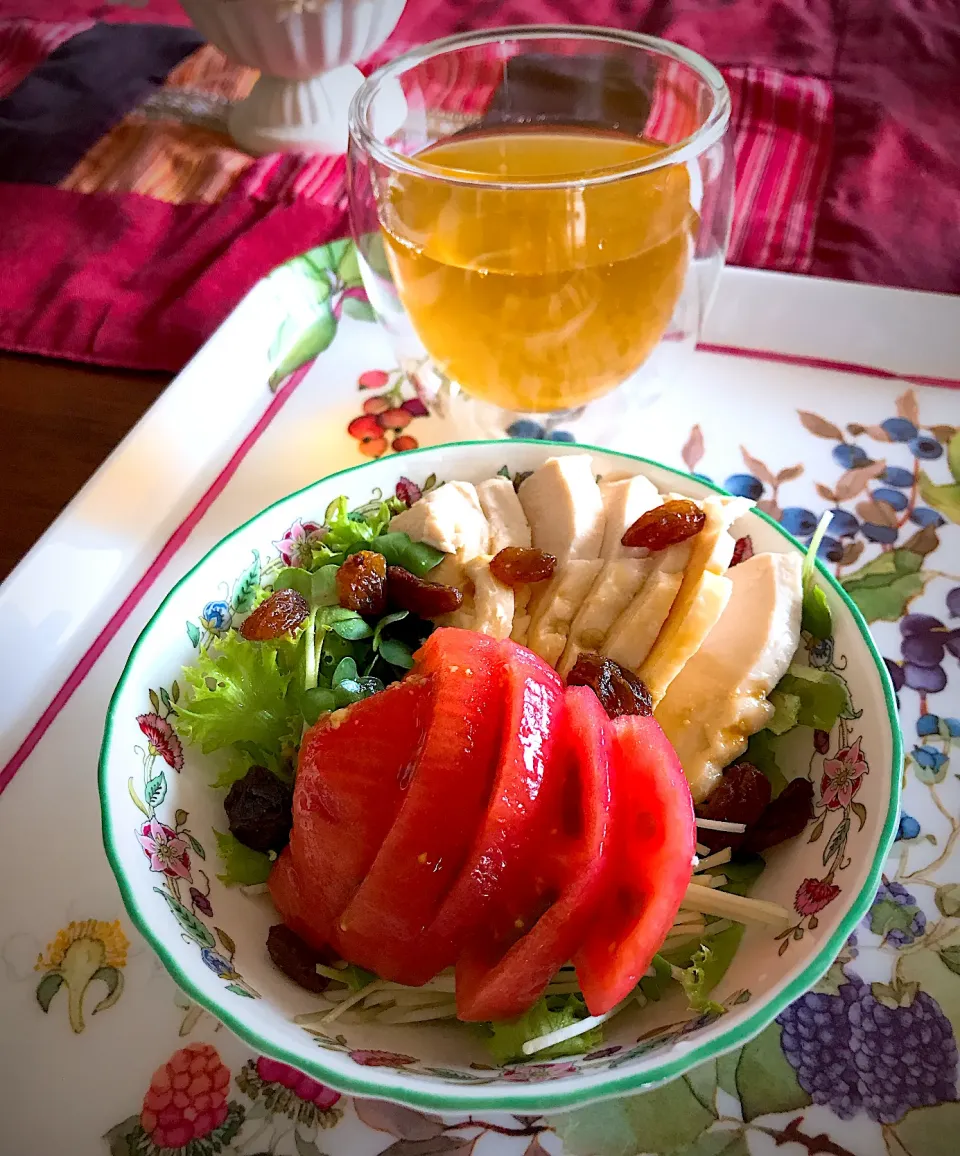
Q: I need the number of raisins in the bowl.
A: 10